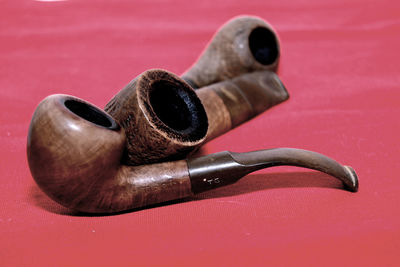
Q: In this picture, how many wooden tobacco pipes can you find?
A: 3